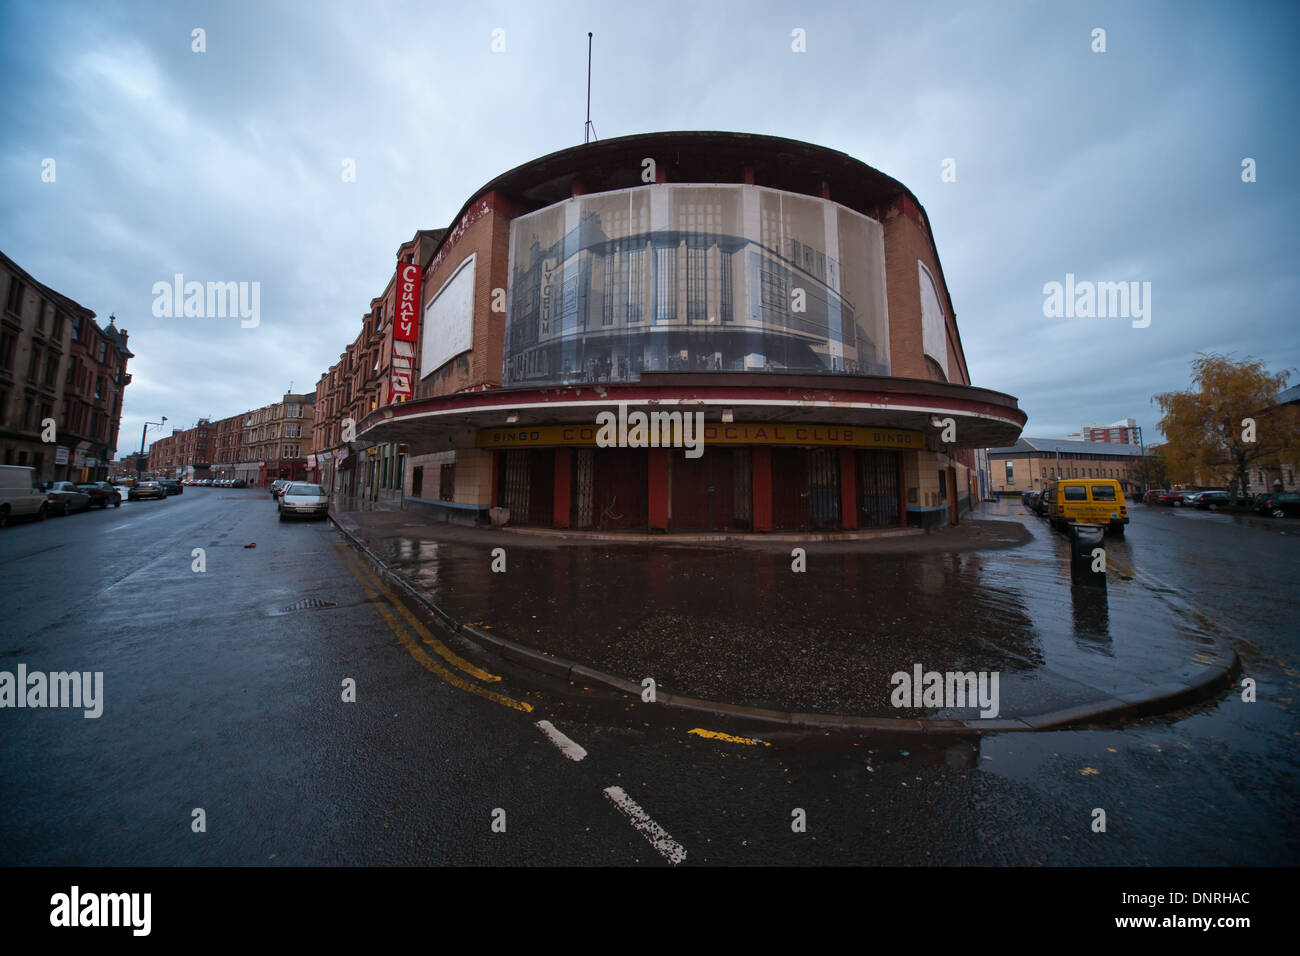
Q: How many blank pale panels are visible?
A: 2